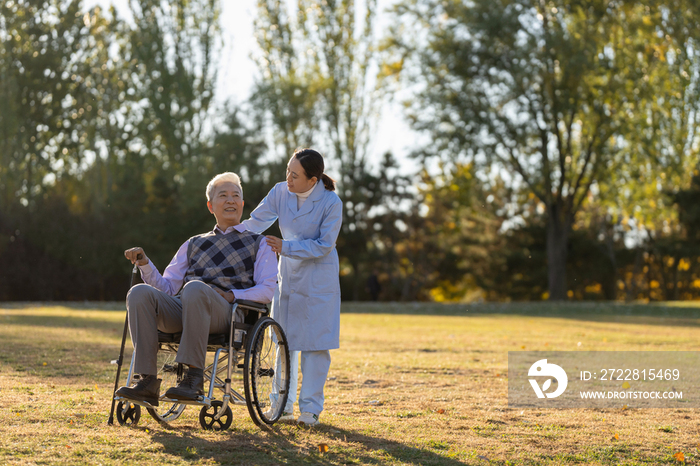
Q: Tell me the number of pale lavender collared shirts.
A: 1